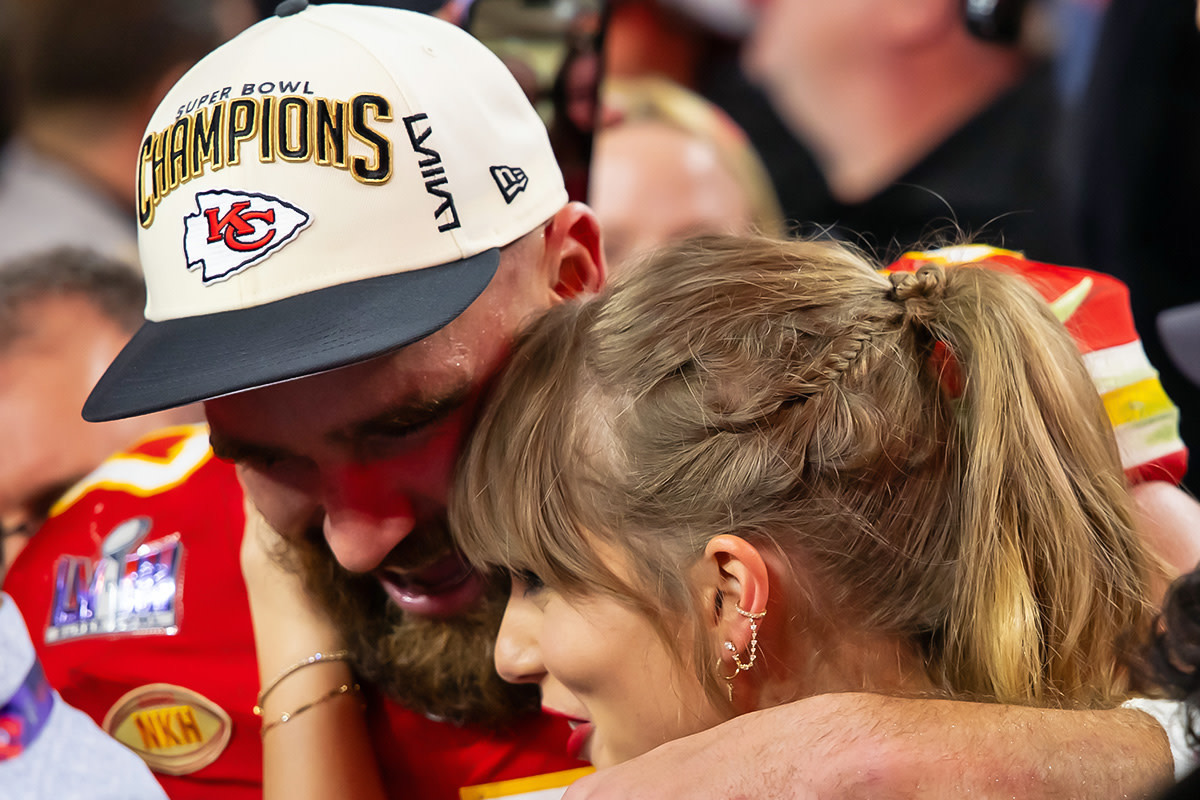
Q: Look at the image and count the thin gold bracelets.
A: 2